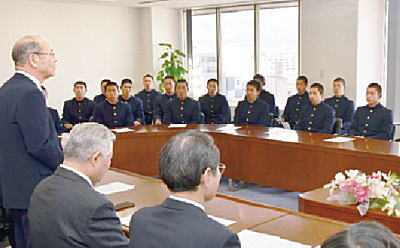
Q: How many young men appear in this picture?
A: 14